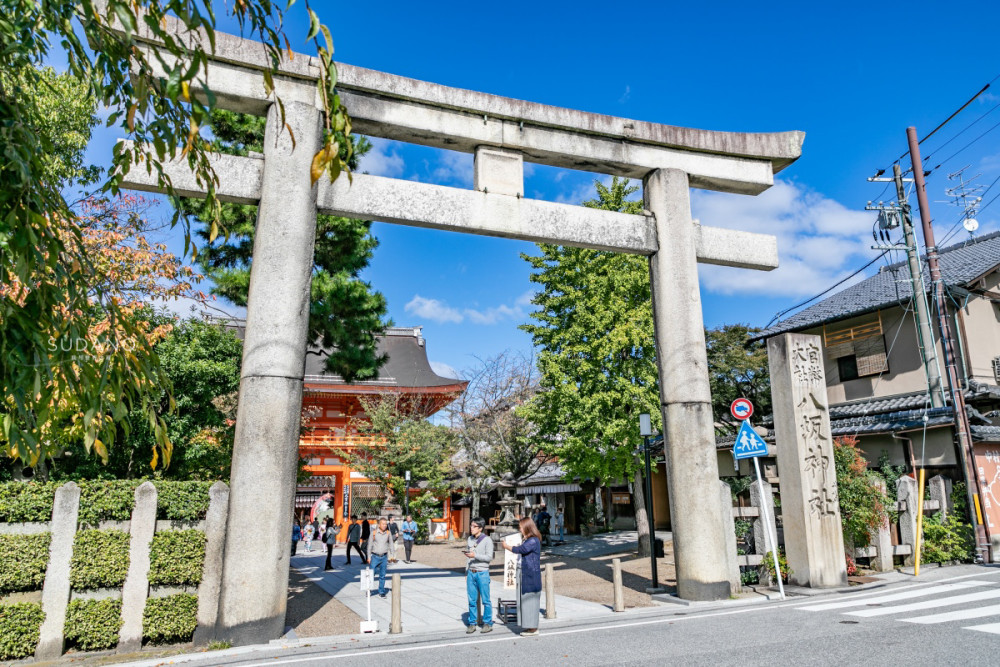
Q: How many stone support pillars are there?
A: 2